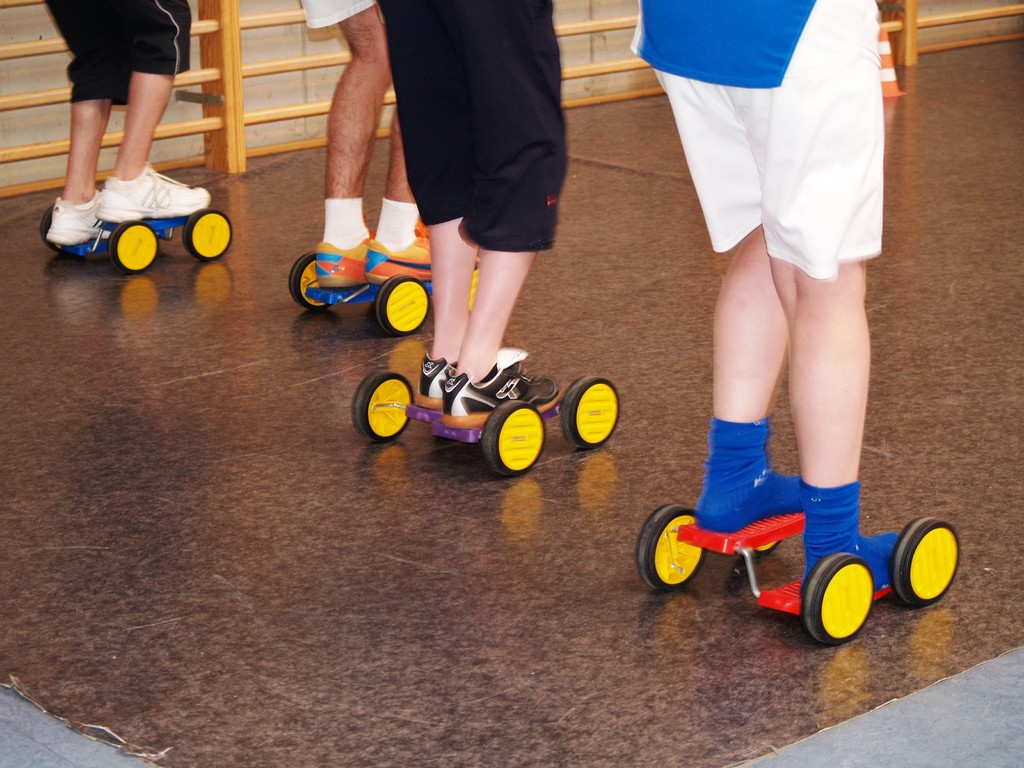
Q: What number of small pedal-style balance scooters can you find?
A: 4